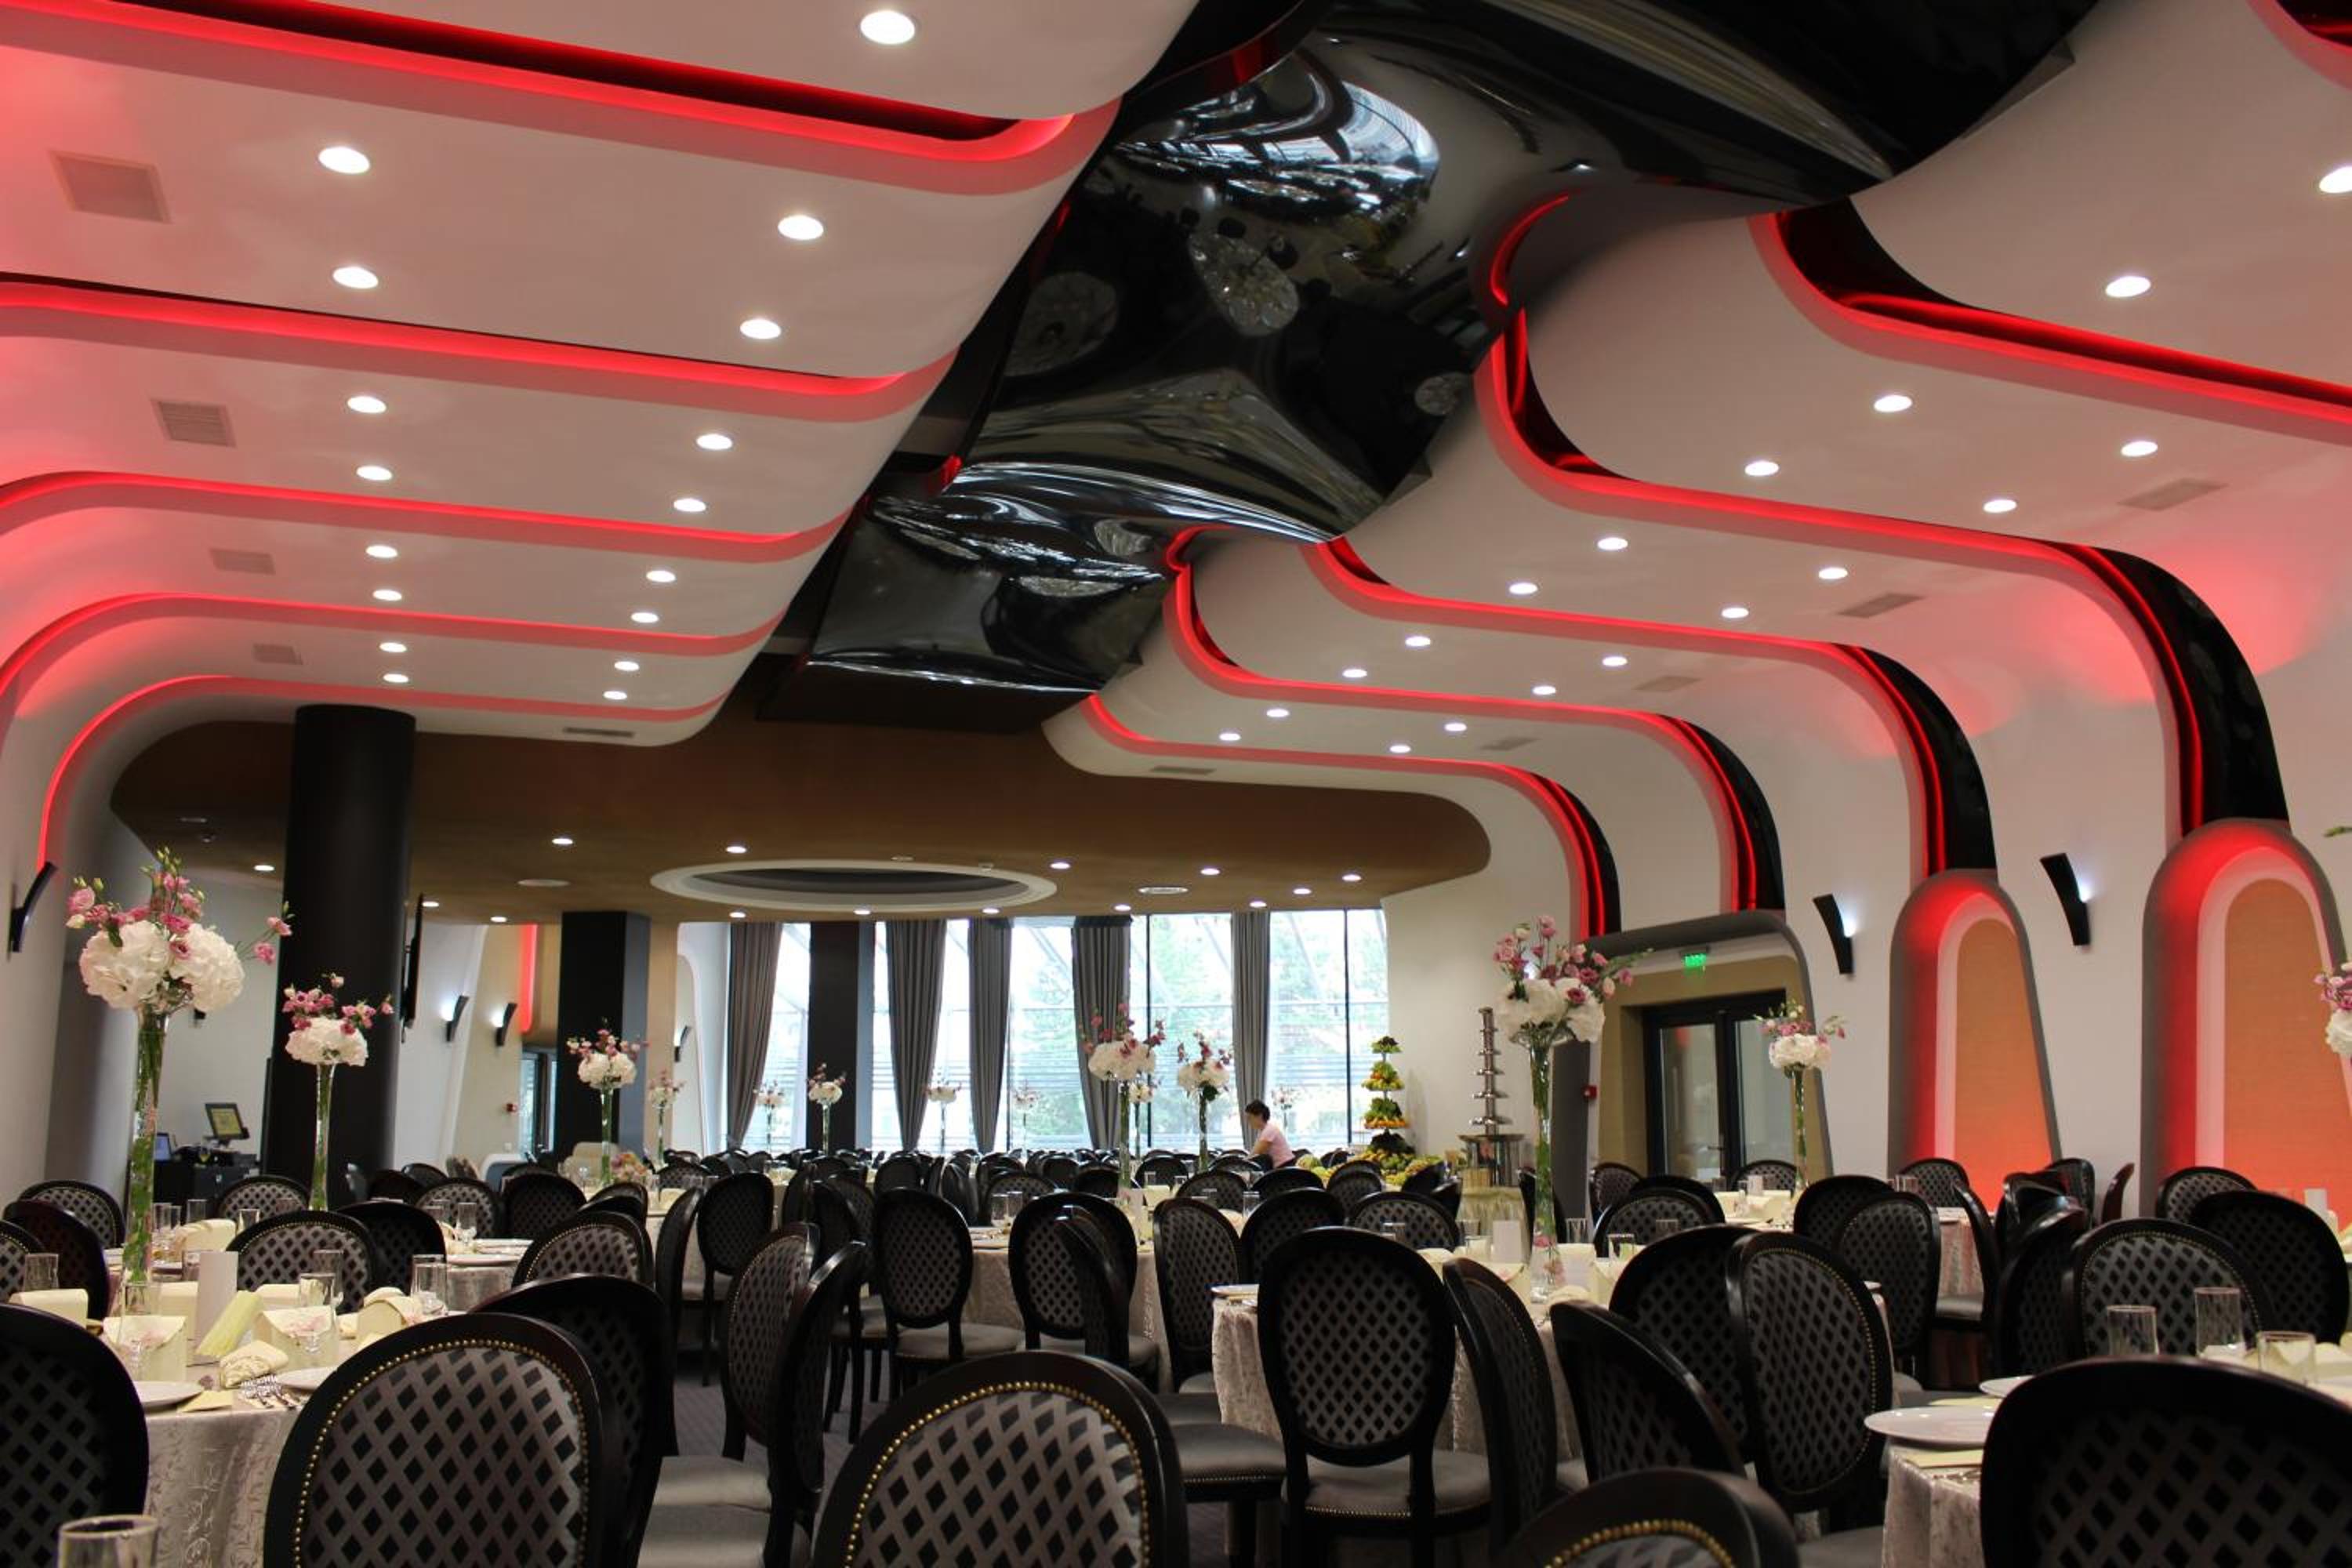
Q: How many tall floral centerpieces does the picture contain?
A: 15